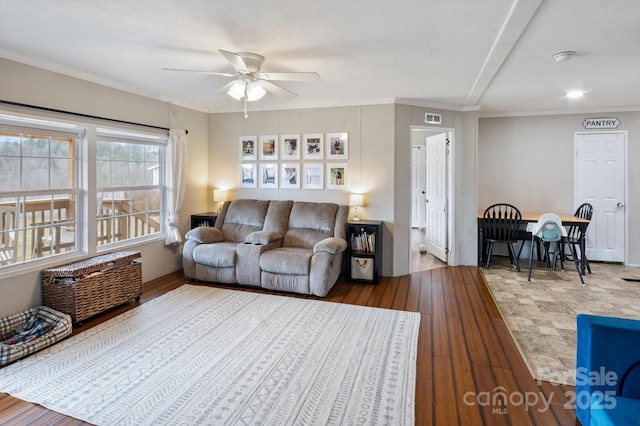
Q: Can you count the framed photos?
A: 10